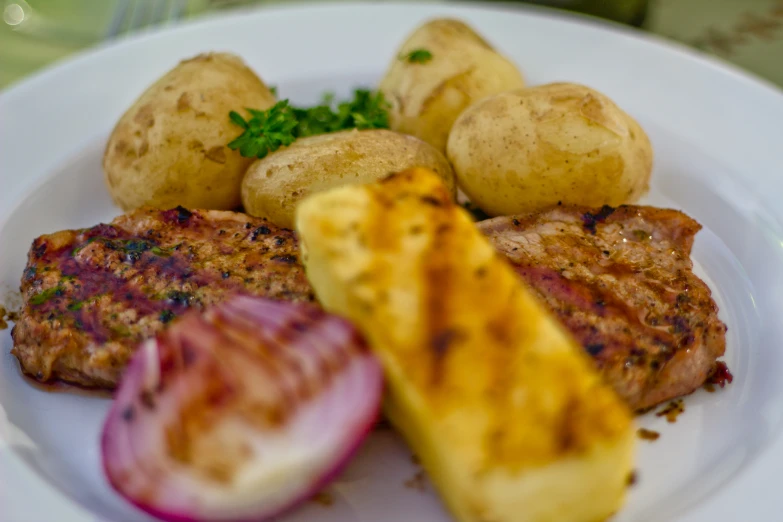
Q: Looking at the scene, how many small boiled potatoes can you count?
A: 4